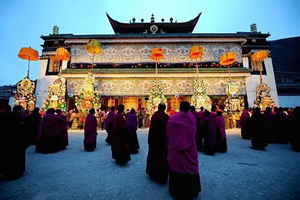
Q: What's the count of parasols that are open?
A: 7